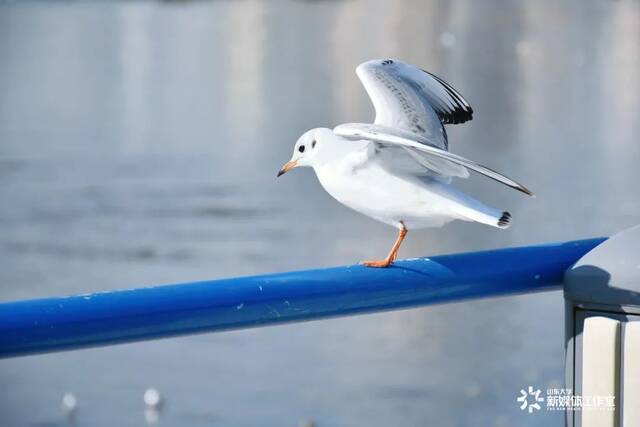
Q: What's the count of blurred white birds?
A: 2